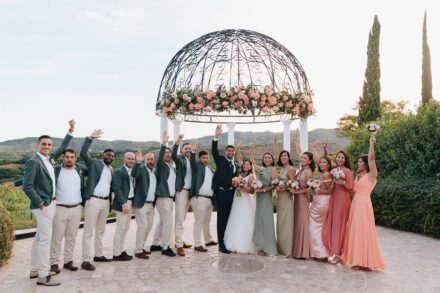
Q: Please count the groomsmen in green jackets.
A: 8